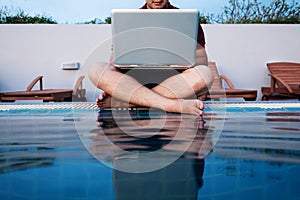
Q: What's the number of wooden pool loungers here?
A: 3